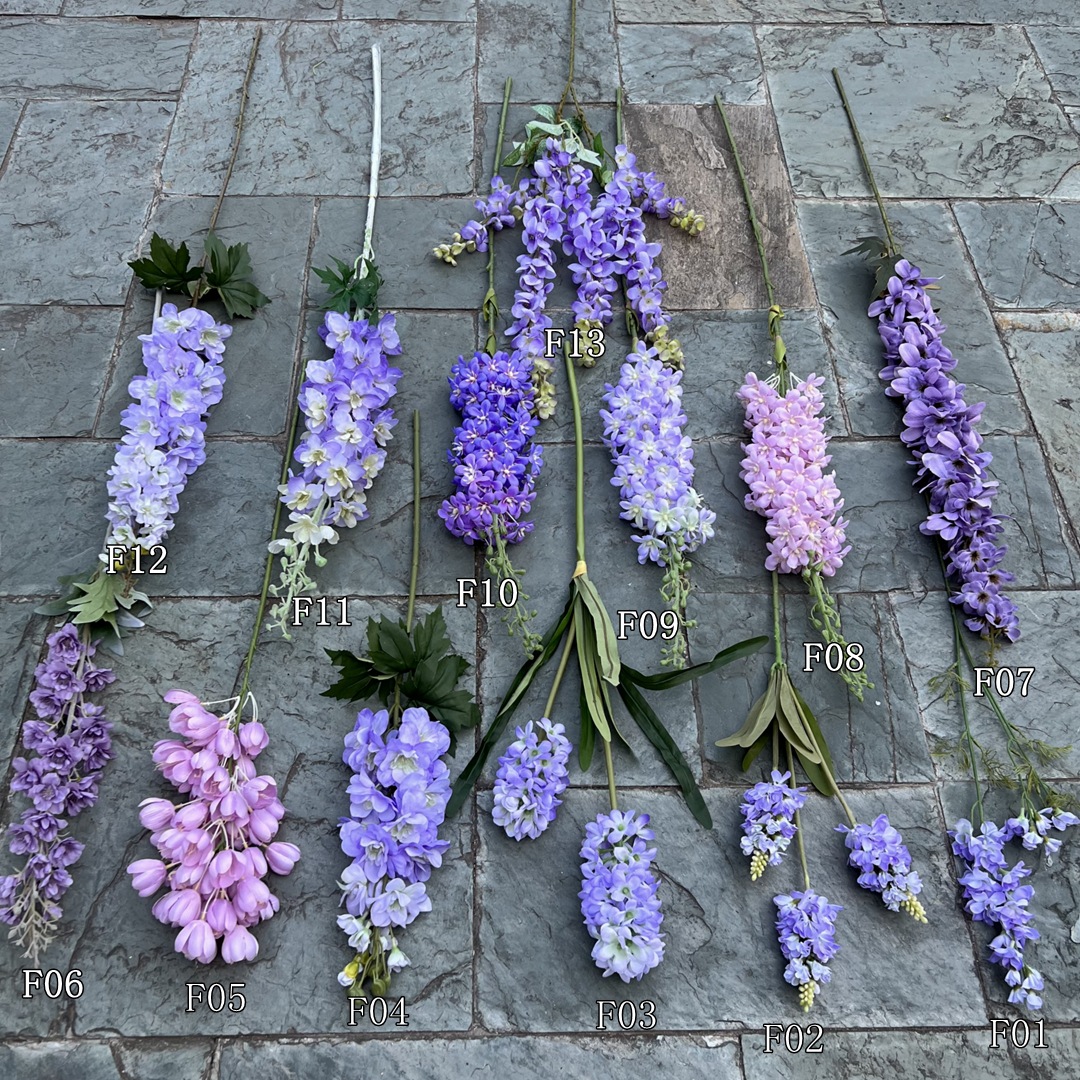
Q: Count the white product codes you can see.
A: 13